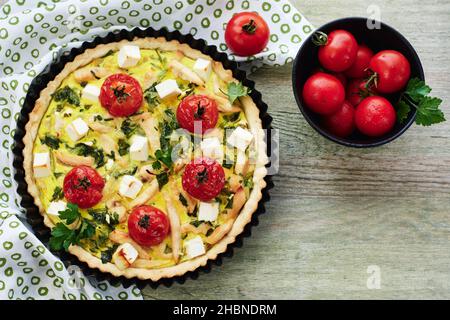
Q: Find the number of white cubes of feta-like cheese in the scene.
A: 14